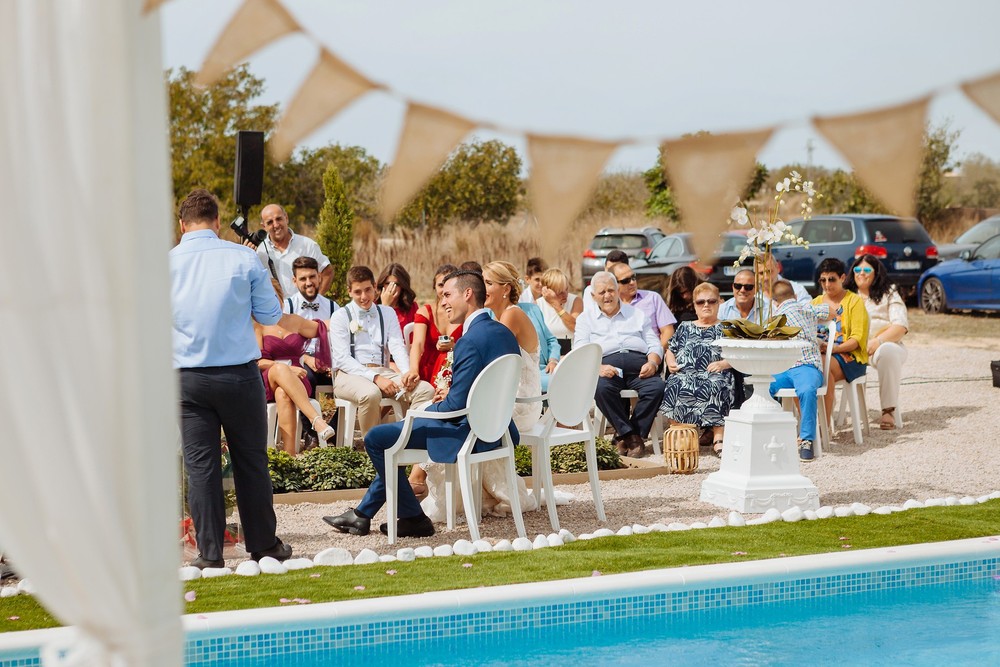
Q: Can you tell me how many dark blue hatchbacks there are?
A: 1